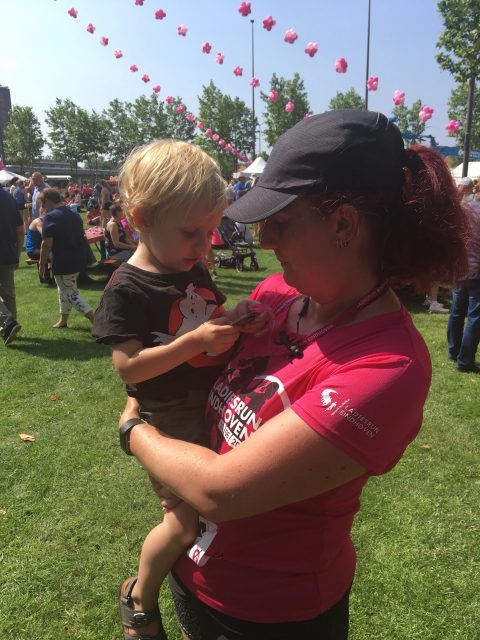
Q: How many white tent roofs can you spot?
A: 3